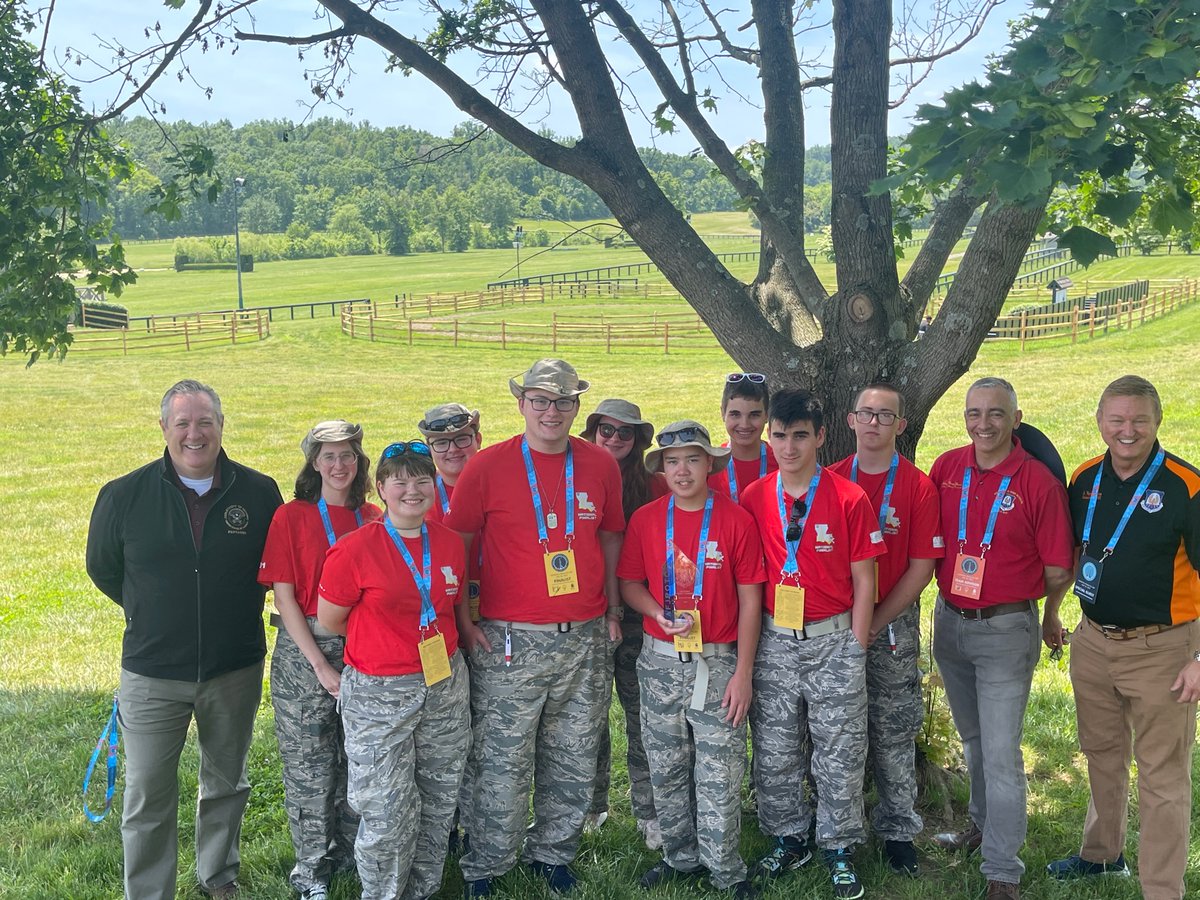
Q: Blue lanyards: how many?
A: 11